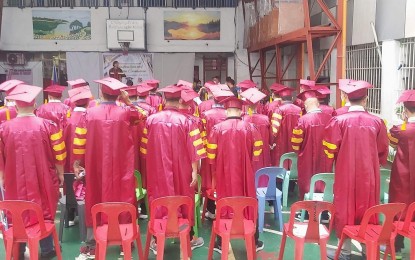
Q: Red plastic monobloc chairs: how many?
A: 7